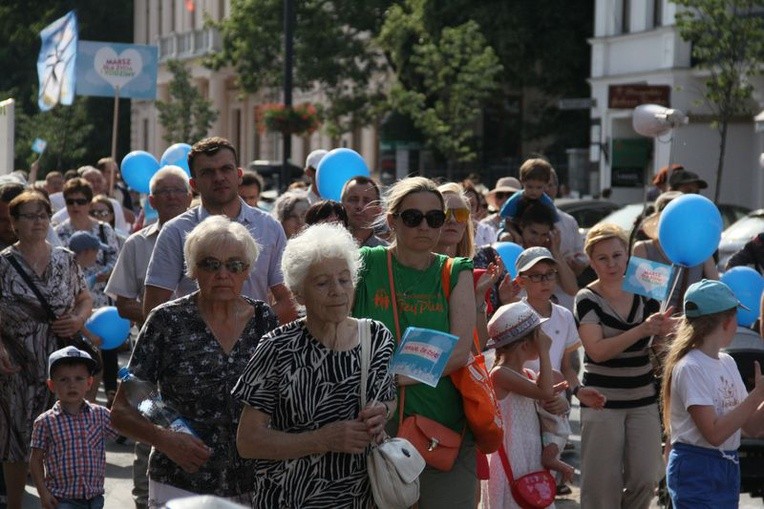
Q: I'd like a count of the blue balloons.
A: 7